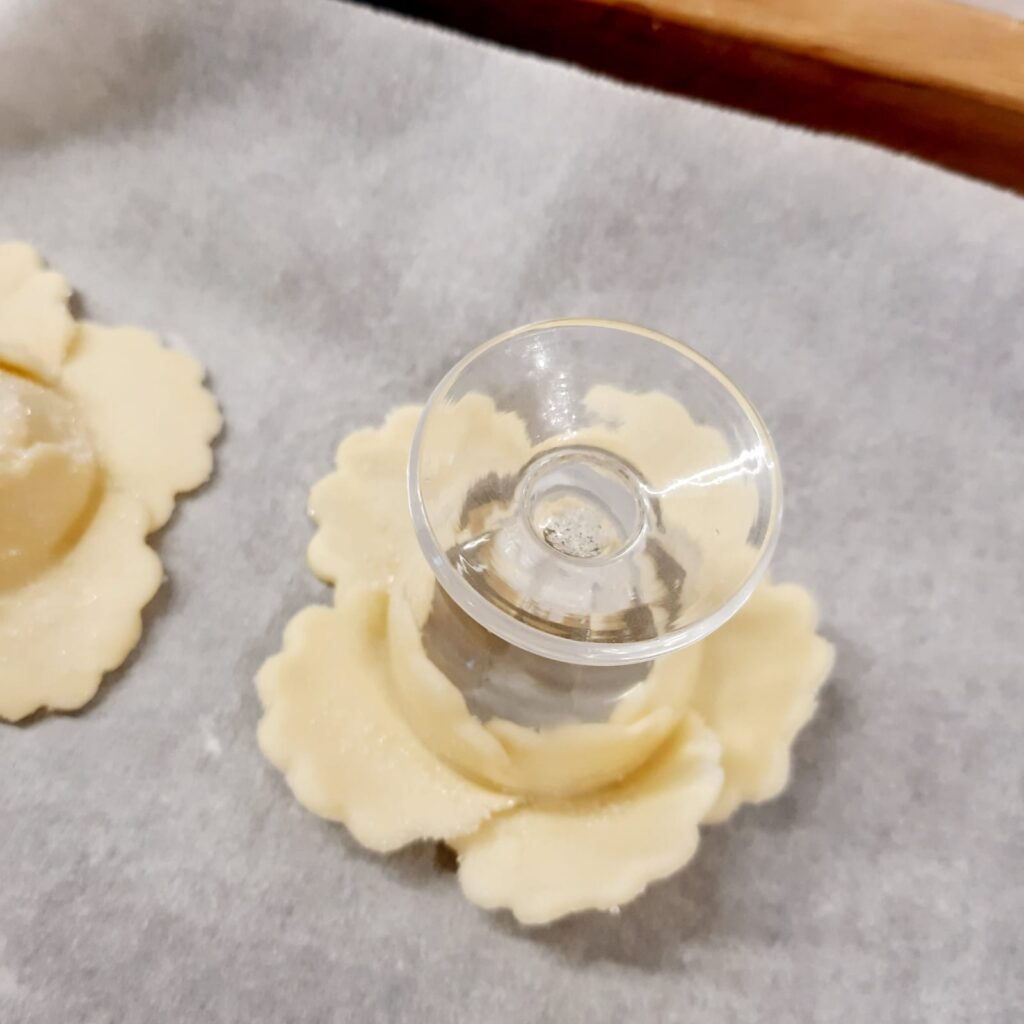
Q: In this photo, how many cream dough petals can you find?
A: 8